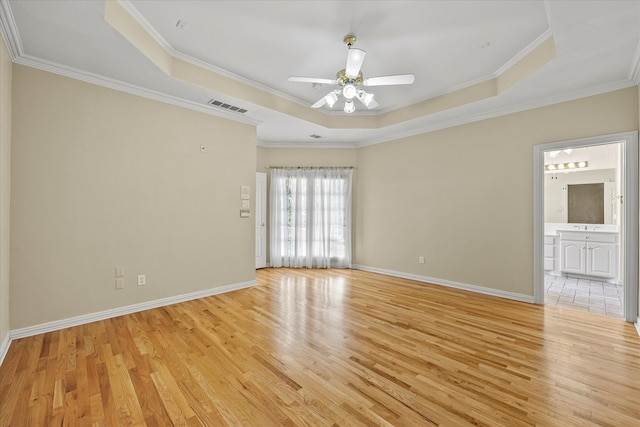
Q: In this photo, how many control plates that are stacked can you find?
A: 3